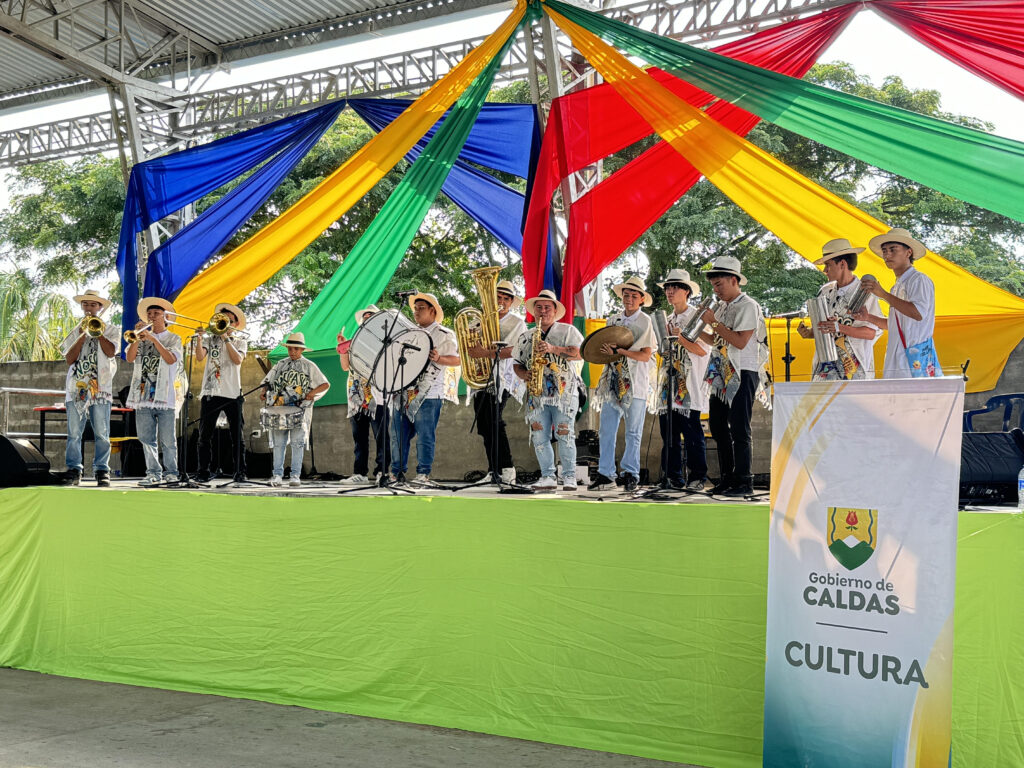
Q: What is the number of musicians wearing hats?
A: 13